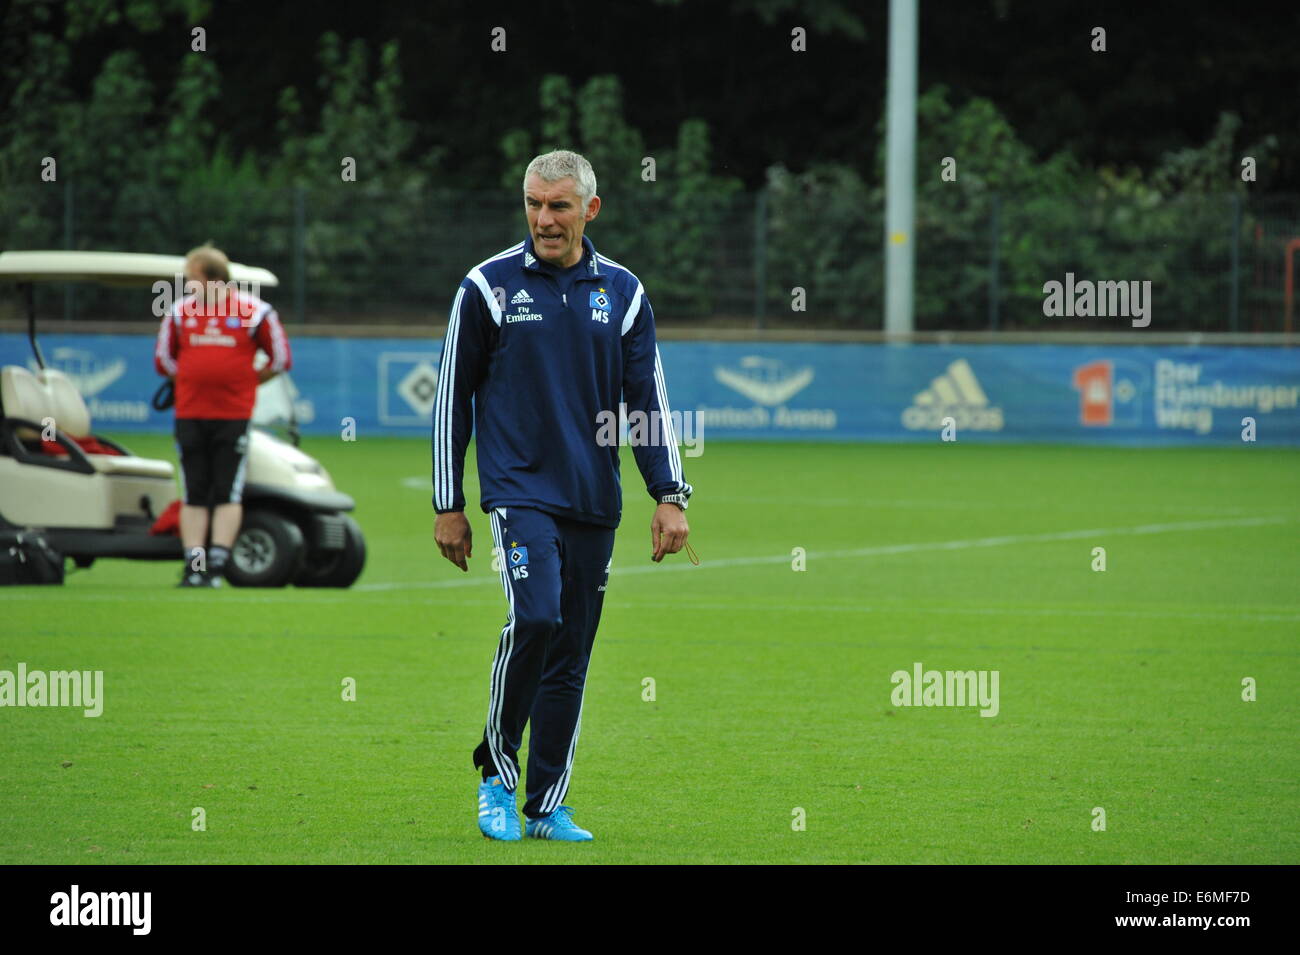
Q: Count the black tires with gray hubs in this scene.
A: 1